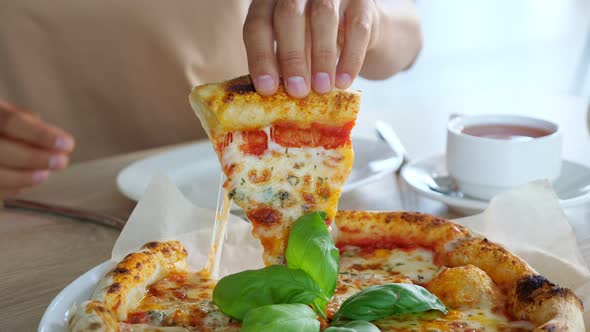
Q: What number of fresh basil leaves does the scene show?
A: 5